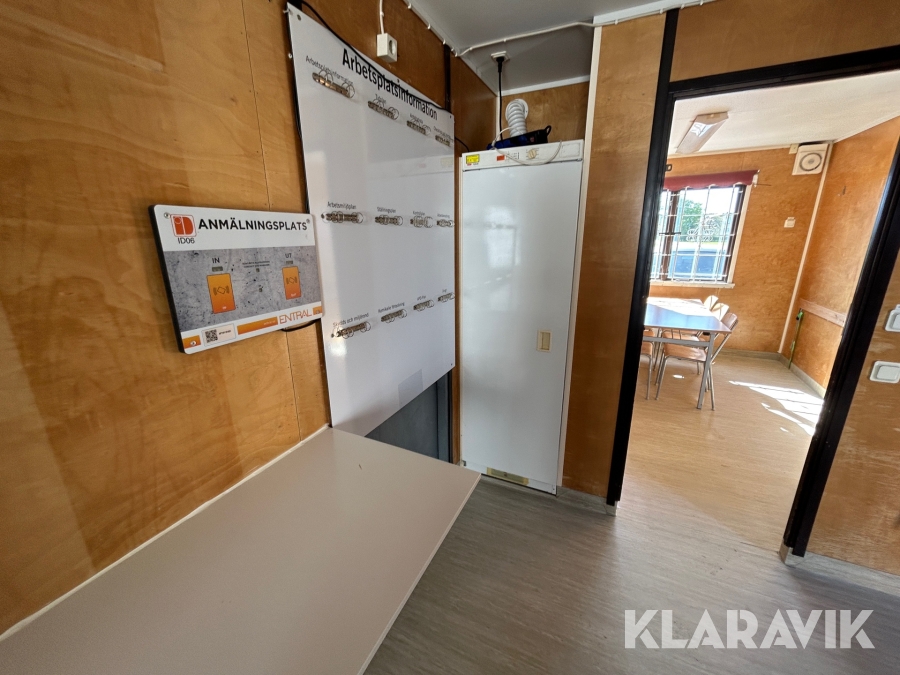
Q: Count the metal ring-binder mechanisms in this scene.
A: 12